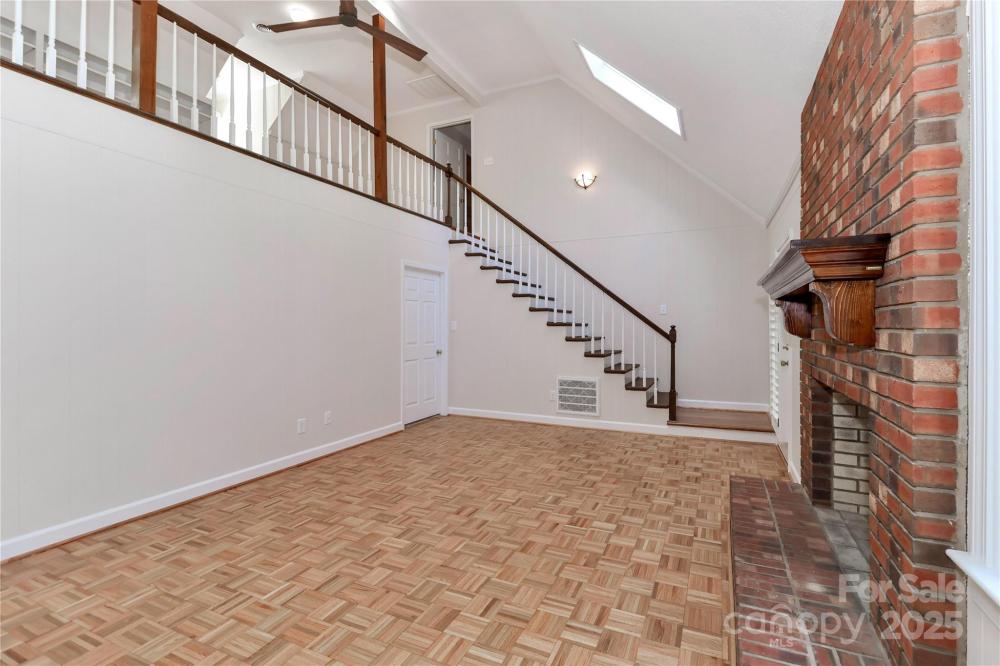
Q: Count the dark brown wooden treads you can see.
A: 12